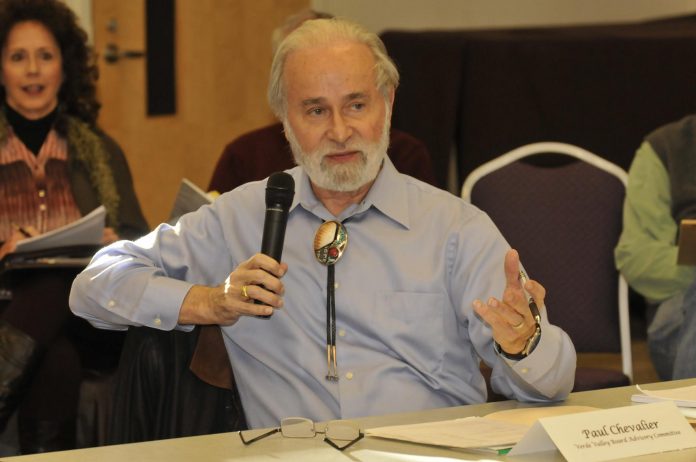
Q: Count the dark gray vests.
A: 1